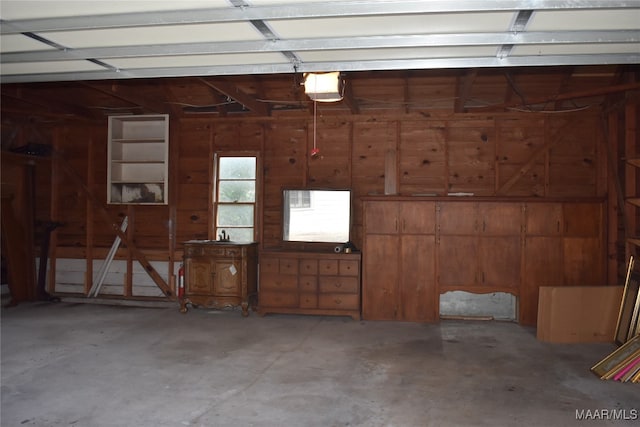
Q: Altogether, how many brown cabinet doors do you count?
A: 14